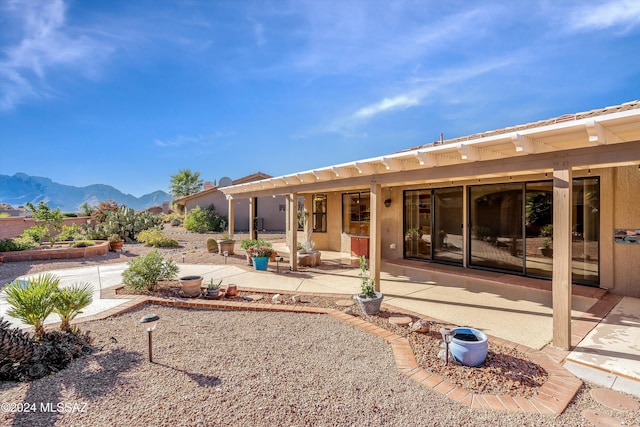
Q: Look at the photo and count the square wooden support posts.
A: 5